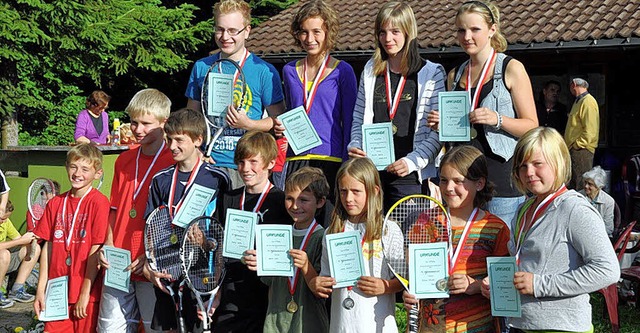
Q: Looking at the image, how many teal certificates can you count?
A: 12